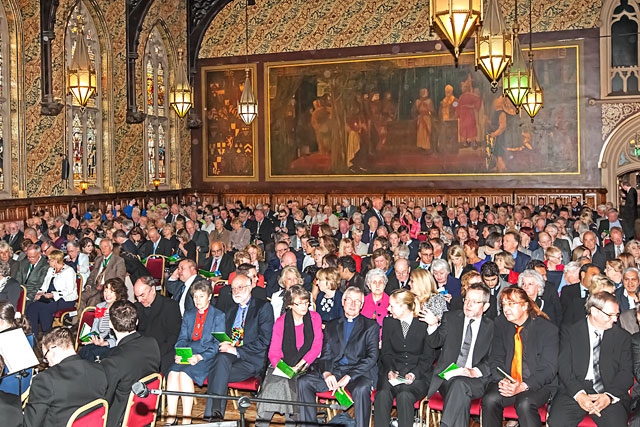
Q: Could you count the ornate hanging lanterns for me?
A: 7